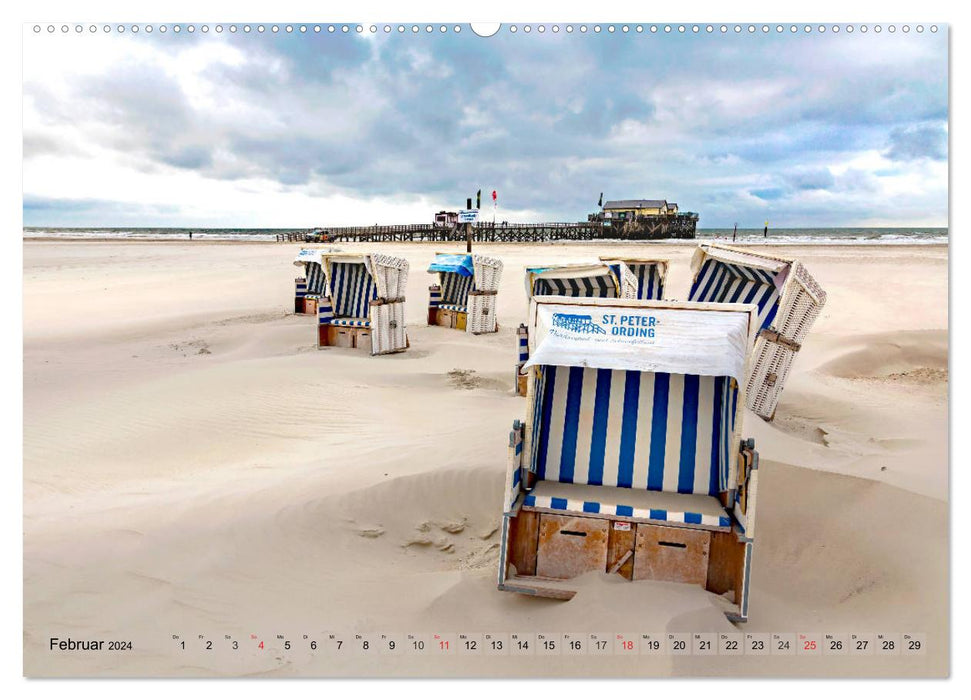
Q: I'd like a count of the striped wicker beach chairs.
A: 7